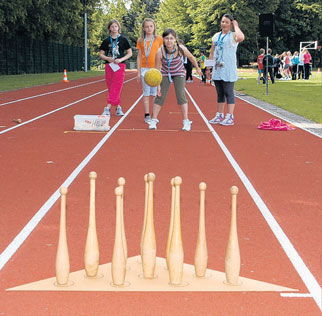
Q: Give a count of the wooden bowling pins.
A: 10